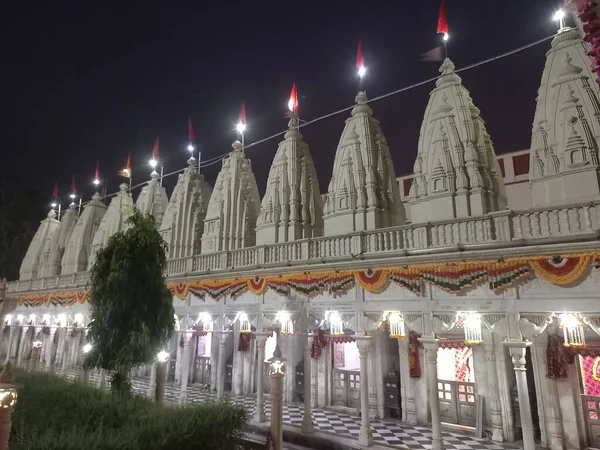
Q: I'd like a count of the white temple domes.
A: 11